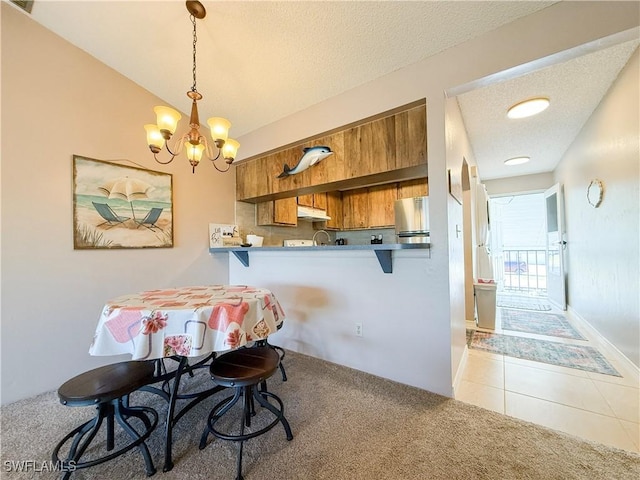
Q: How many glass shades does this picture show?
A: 5